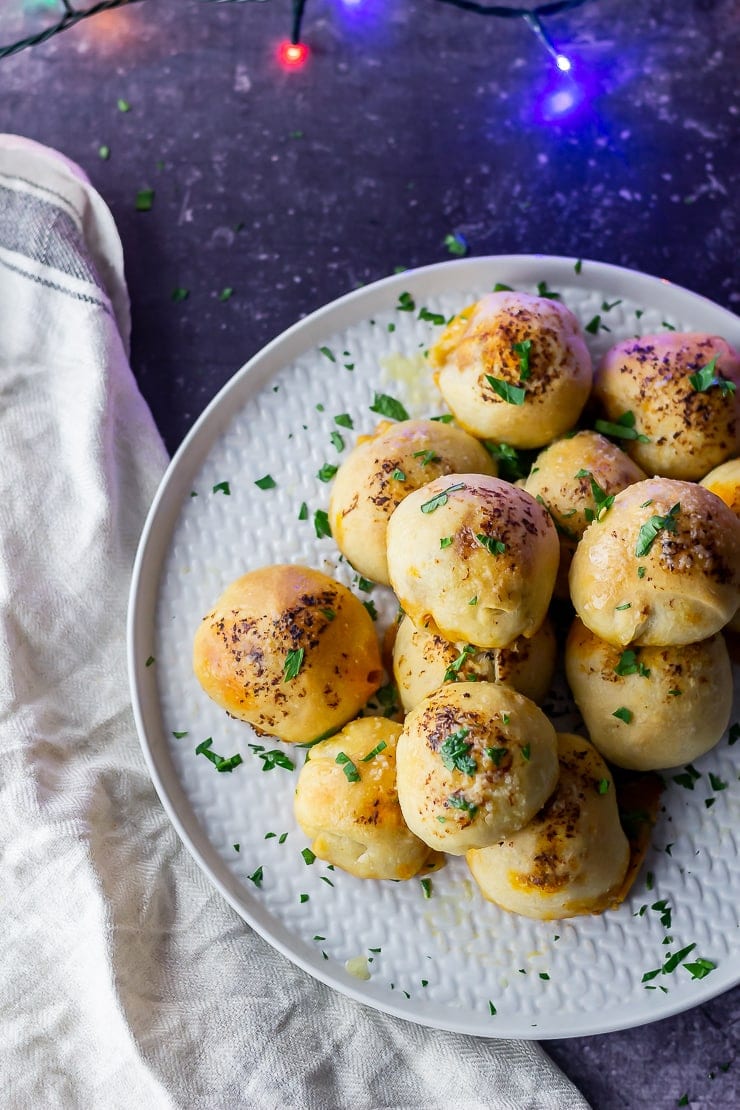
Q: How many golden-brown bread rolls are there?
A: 13